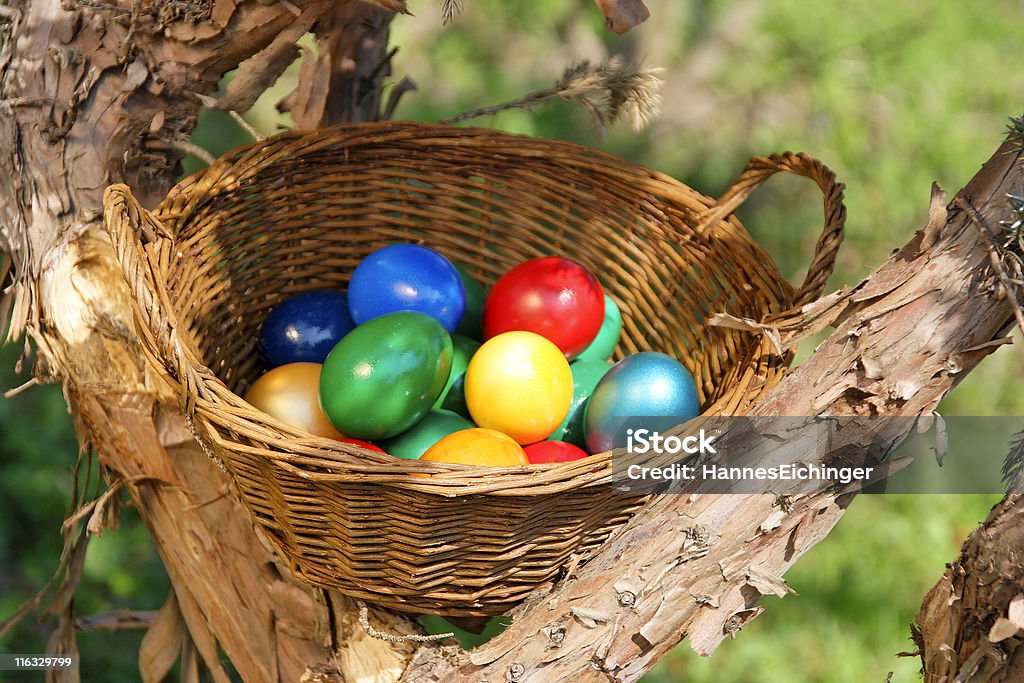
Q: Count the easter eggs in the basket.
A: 15